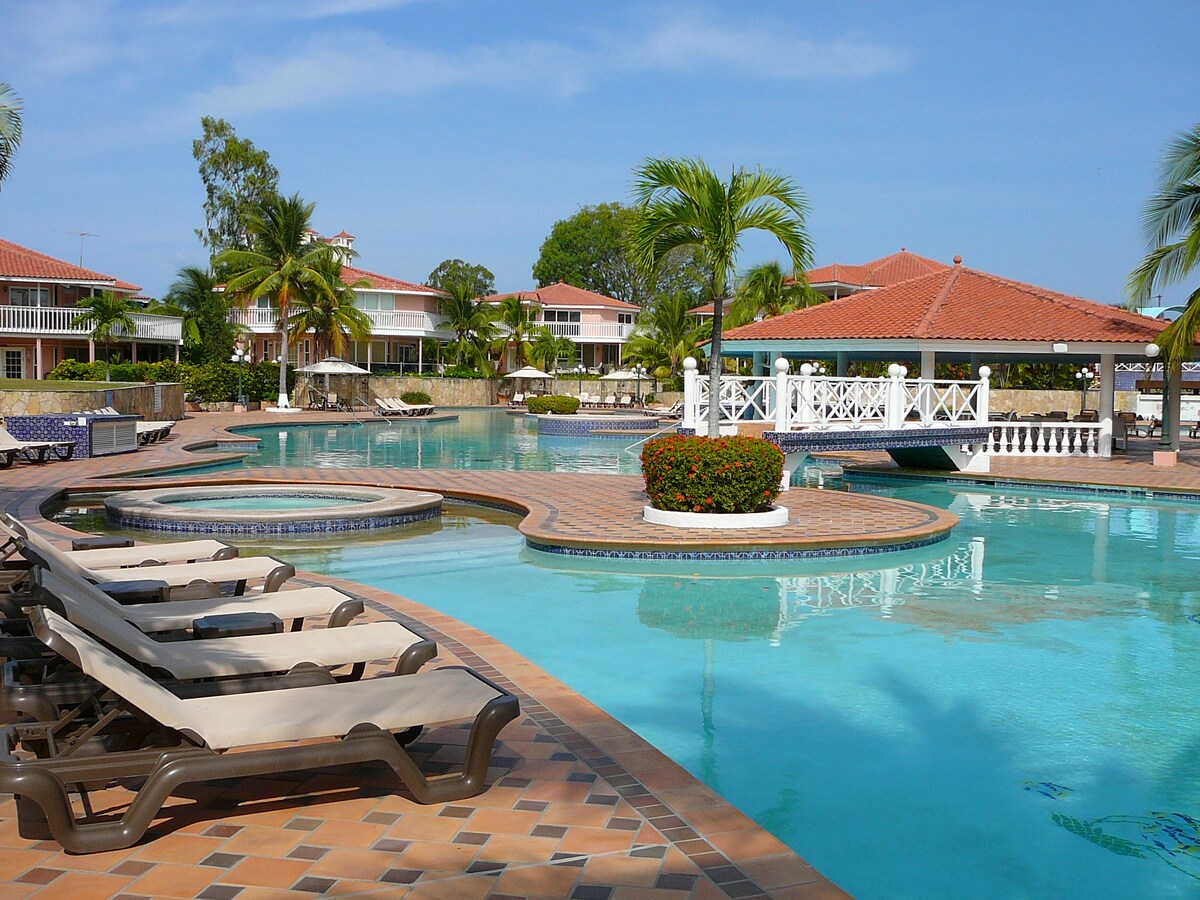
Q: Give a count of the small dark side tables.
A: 3